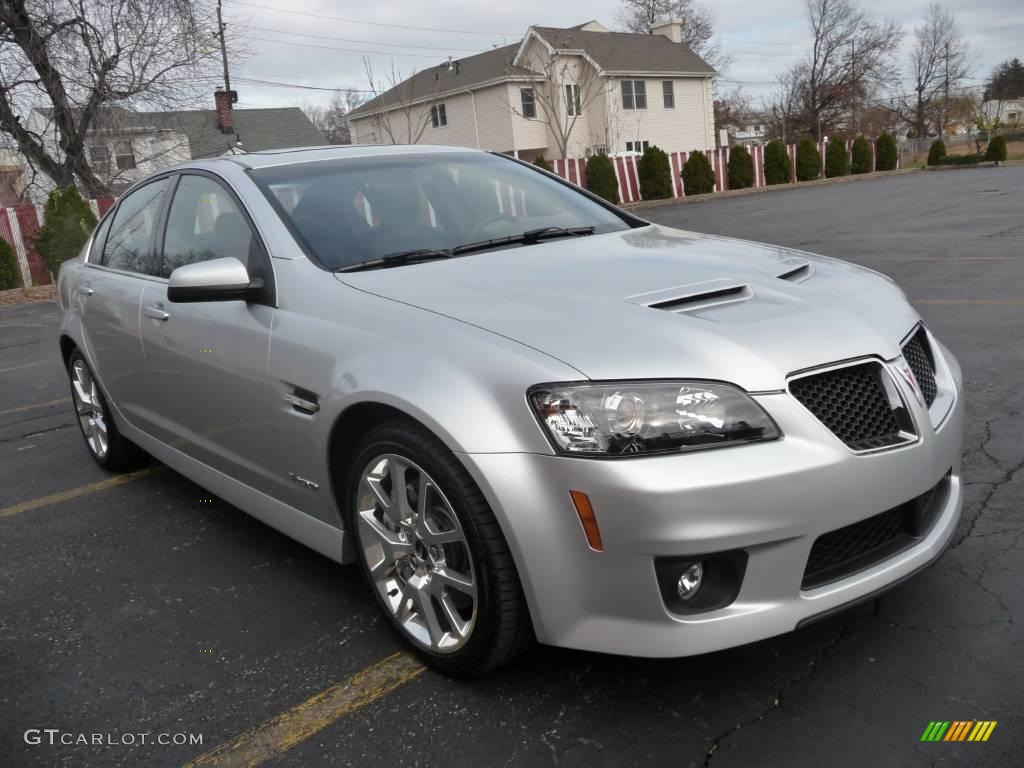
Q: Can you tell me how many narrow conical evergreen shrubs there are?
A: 14